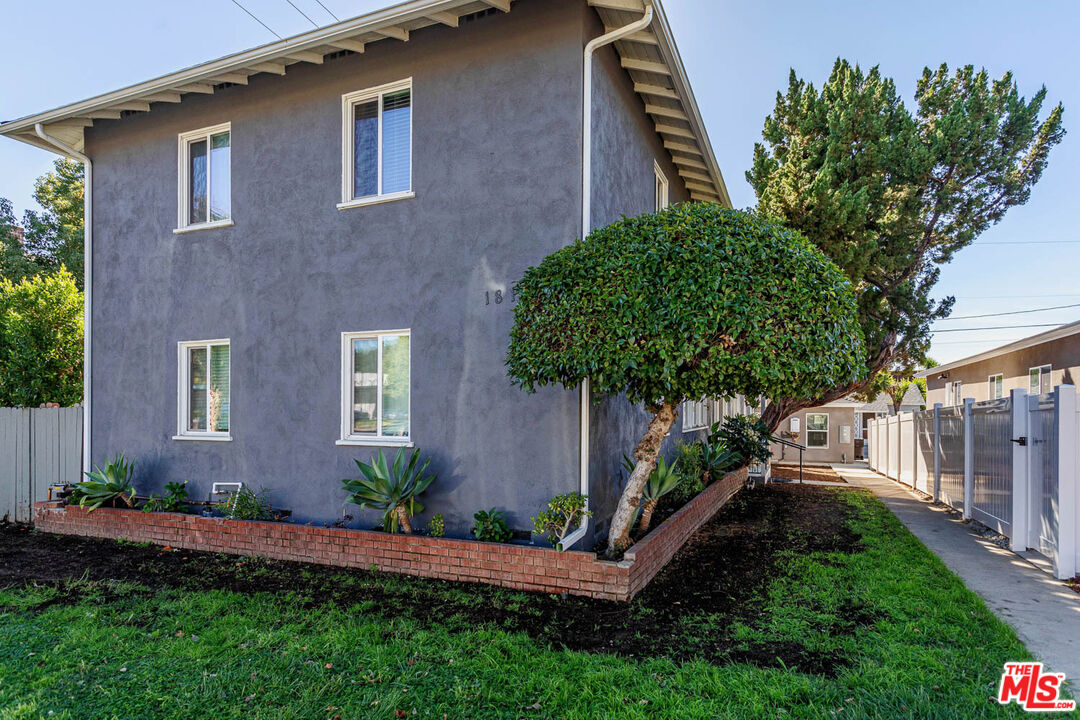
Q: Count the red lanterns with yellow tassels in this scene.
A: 0